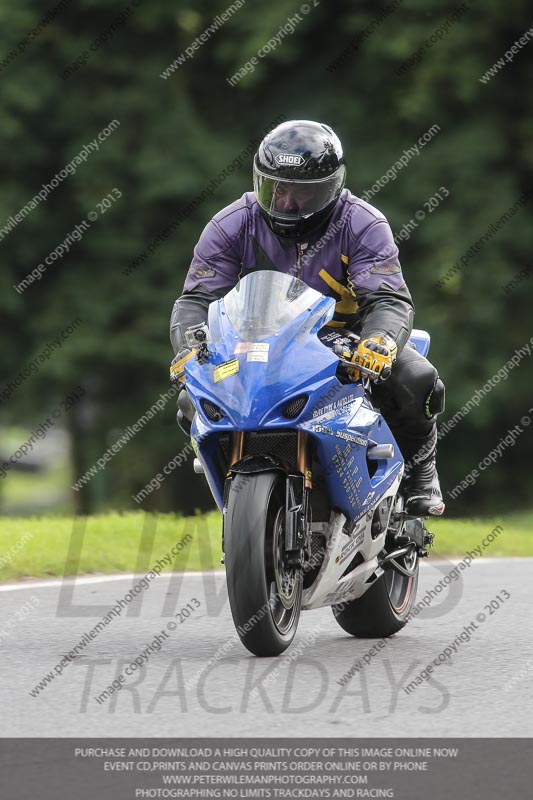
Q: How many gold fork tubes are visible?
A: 2